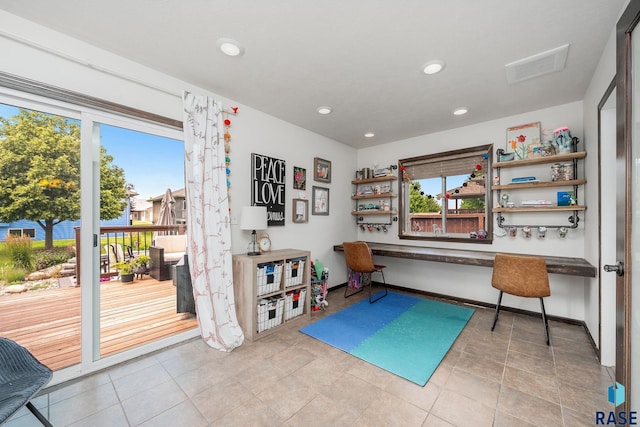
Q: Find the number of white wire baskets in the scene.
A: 4